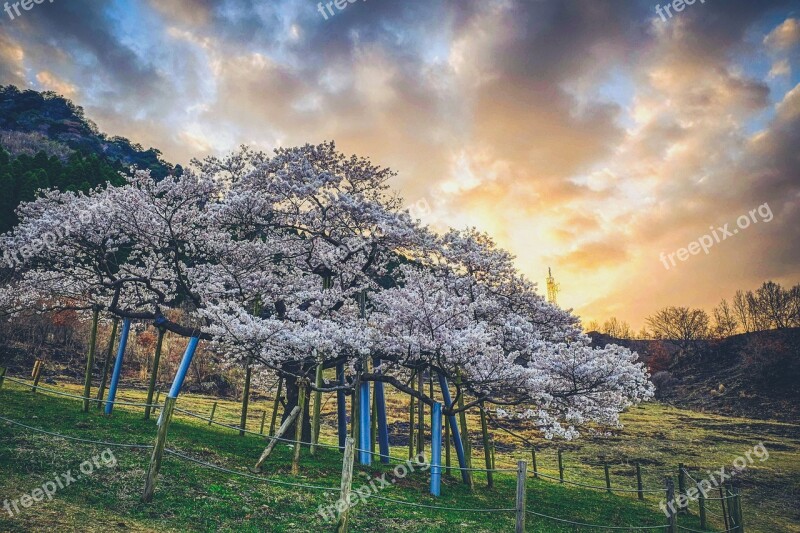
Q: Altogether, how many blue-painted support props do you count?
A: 7